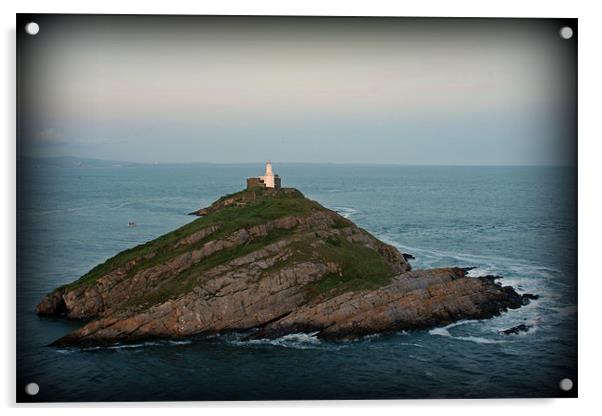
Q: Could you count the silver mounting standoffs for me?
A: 4